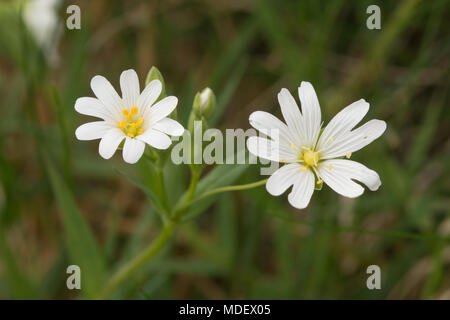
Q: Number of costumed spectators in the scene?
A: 0